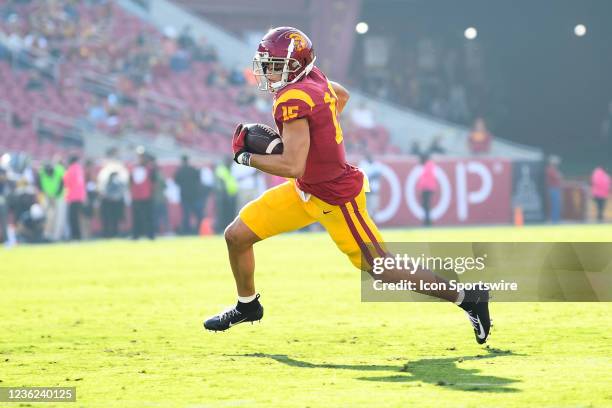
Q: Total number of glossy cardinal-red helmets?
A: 1